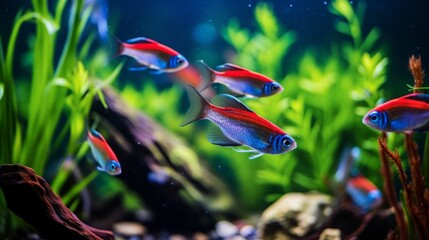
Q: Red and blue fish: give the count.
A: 6